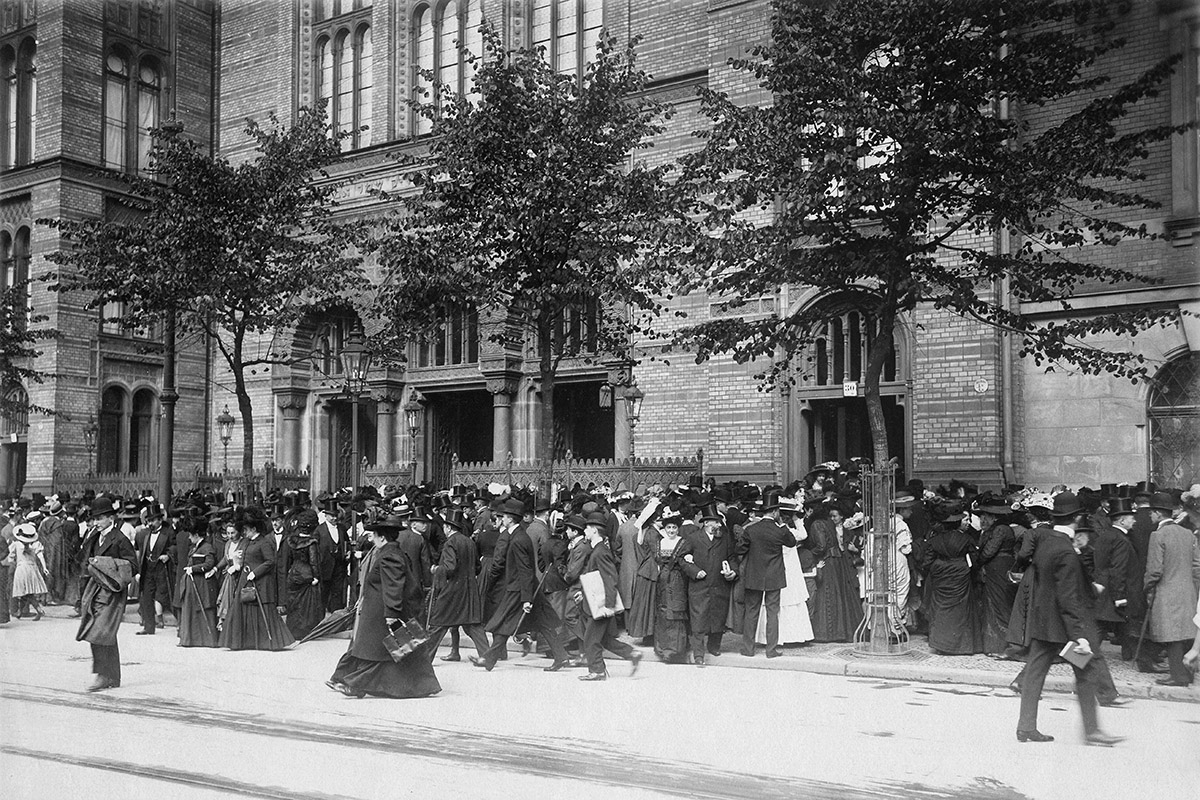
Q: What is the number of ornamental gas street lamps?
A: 5